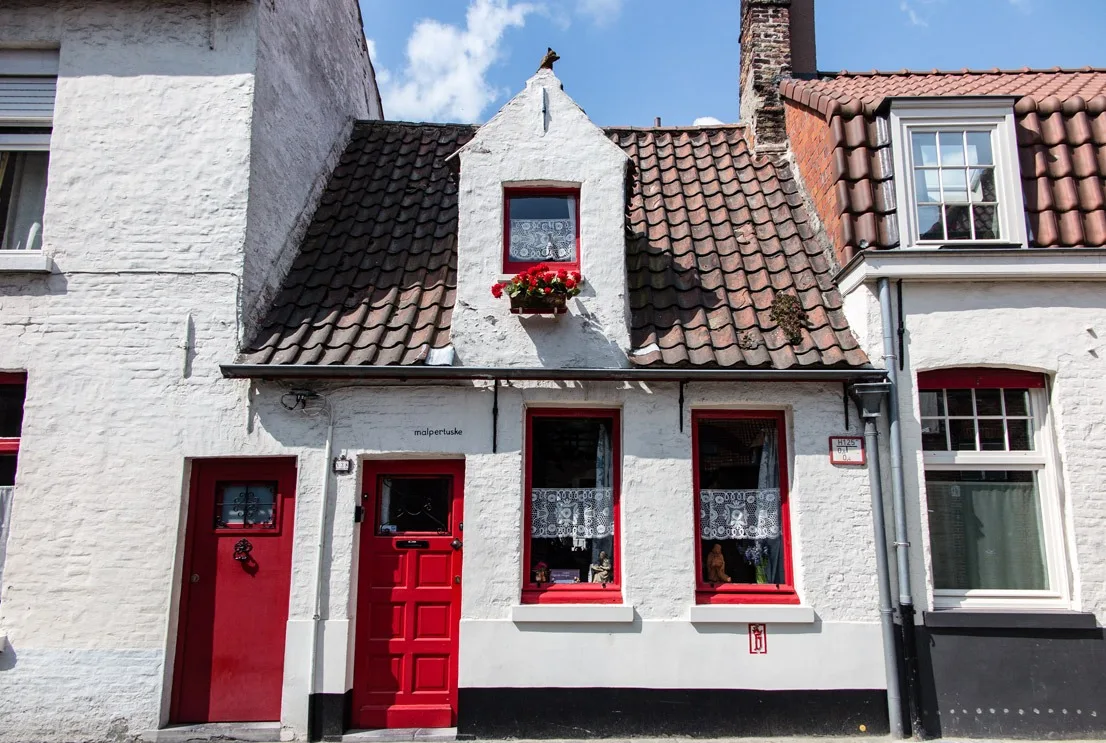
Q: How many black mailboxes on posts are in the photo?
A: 0